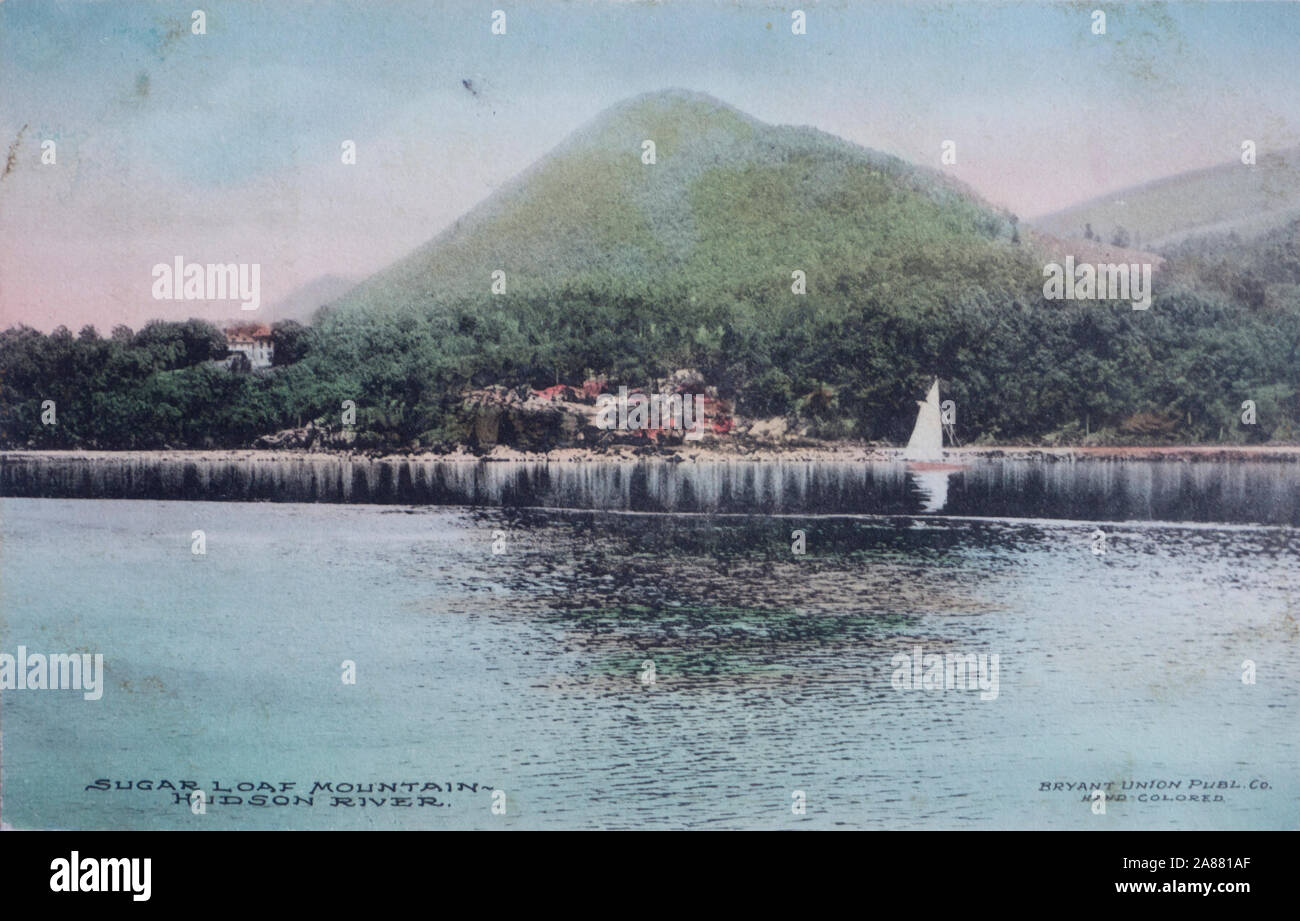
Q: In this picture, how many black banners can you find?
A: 1